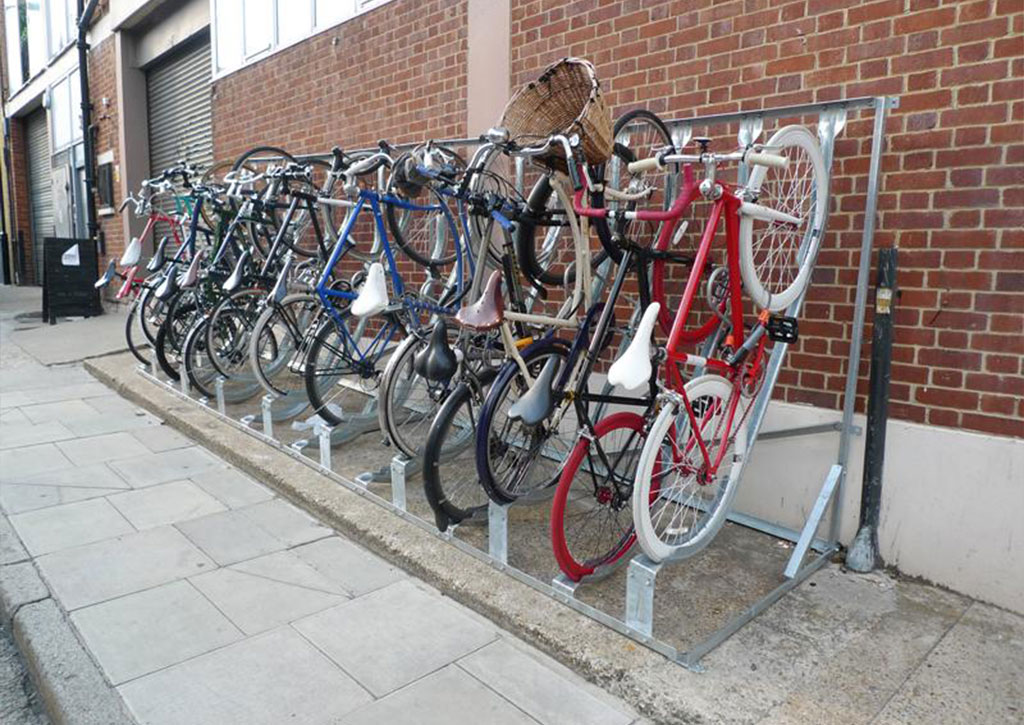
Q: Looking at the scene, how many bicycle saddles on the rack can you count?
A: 13